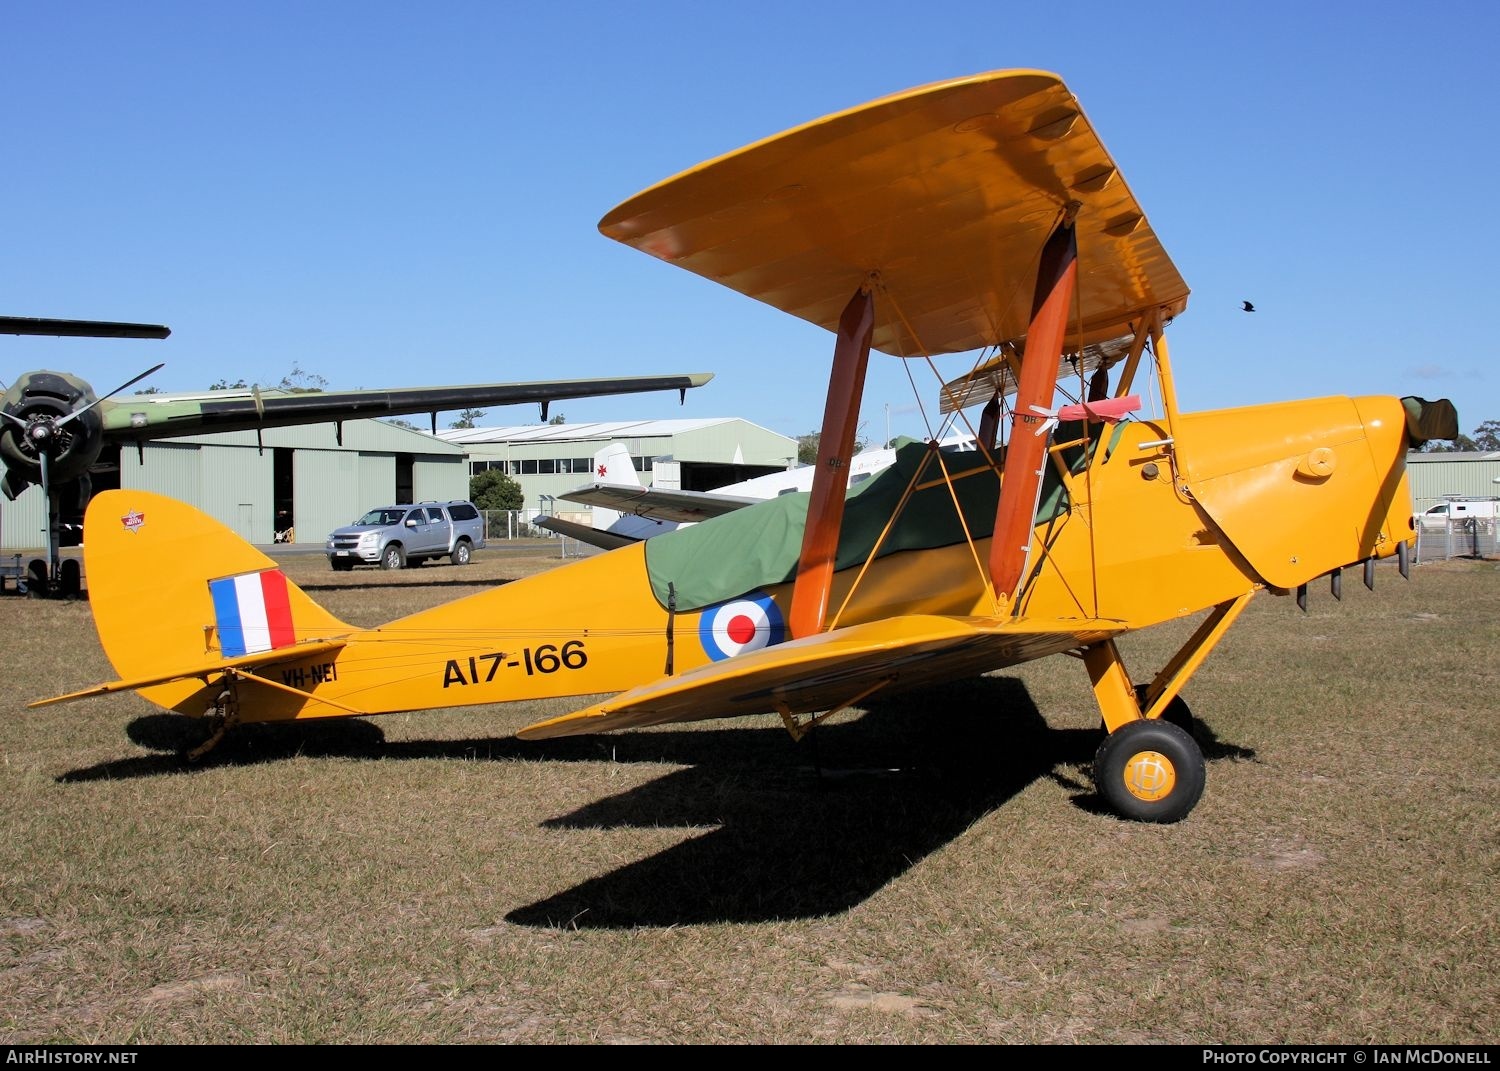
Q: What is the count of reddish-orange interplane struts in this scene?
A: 2